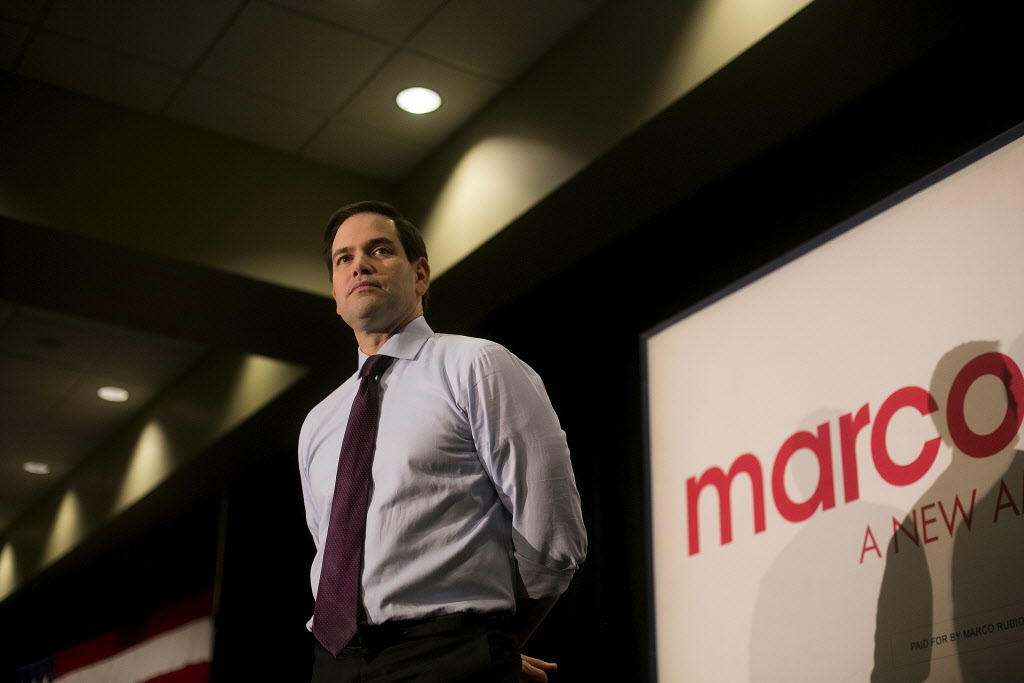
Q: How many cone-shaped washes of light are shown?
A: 6